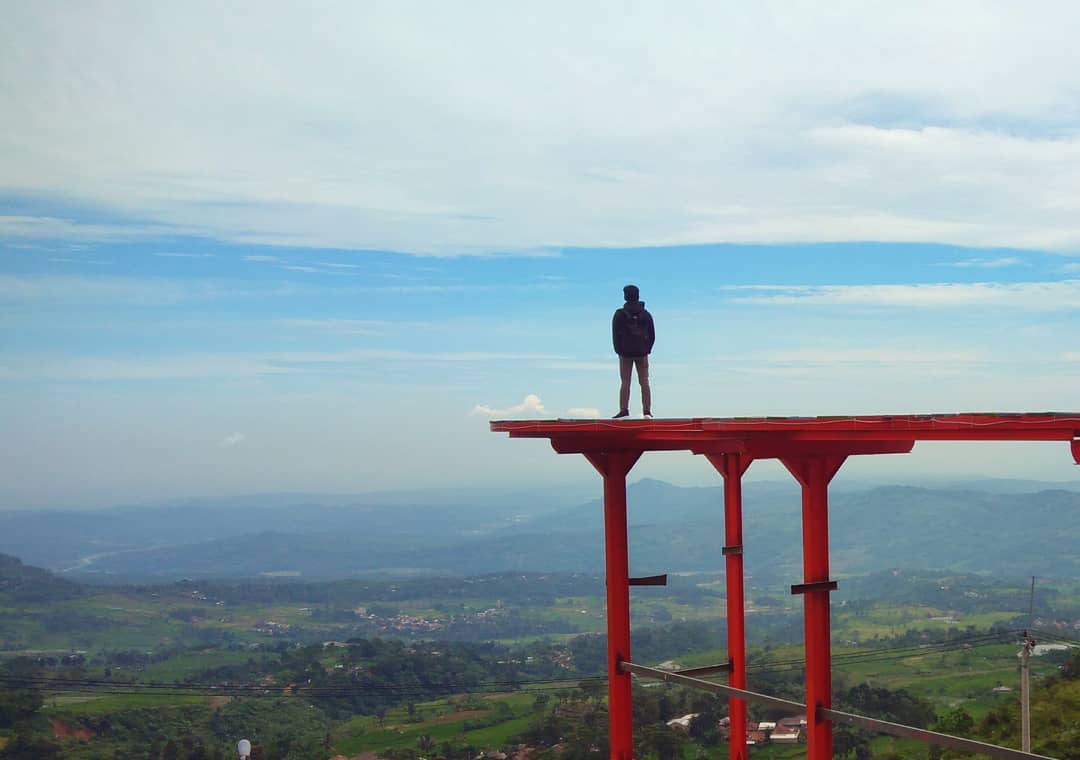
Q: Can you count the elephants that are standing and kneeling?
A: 0